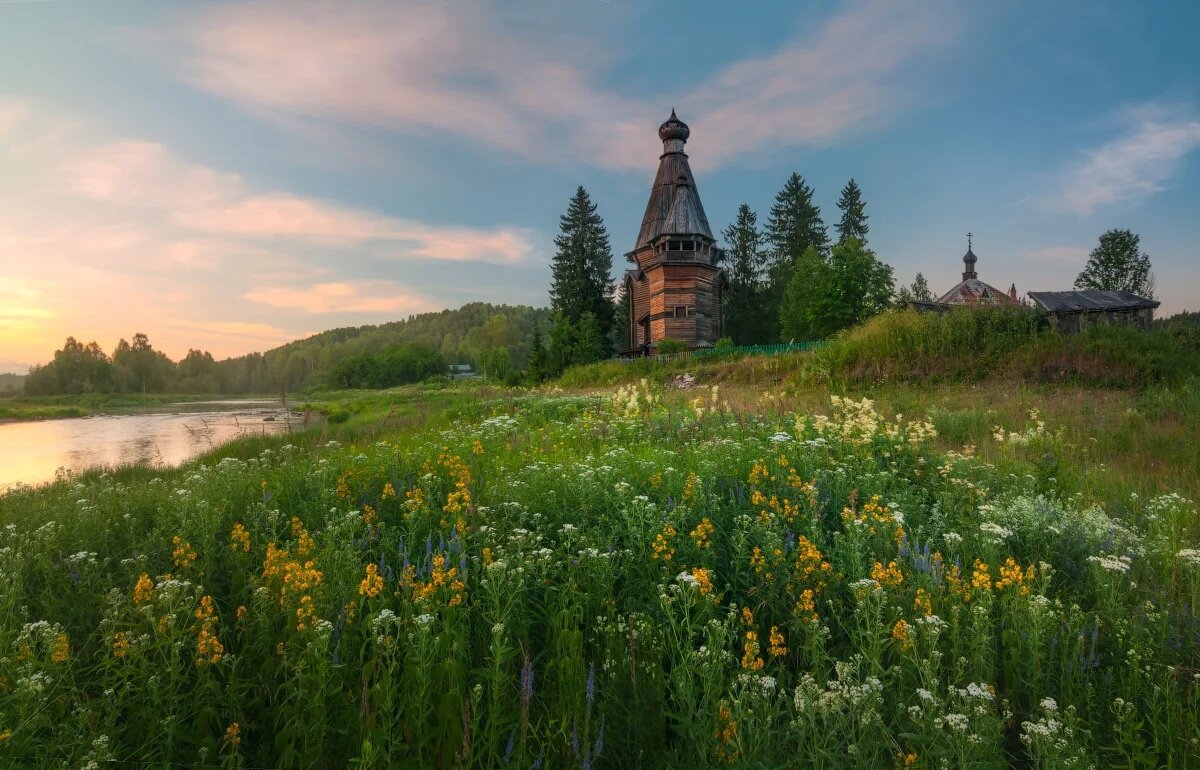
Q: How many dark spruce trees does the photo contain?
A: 4